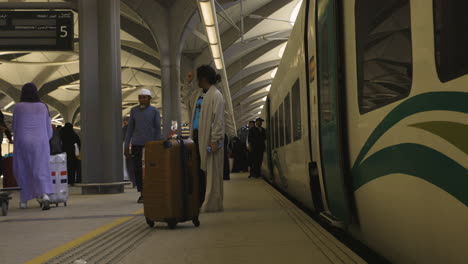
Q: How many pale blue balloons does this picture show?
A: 0